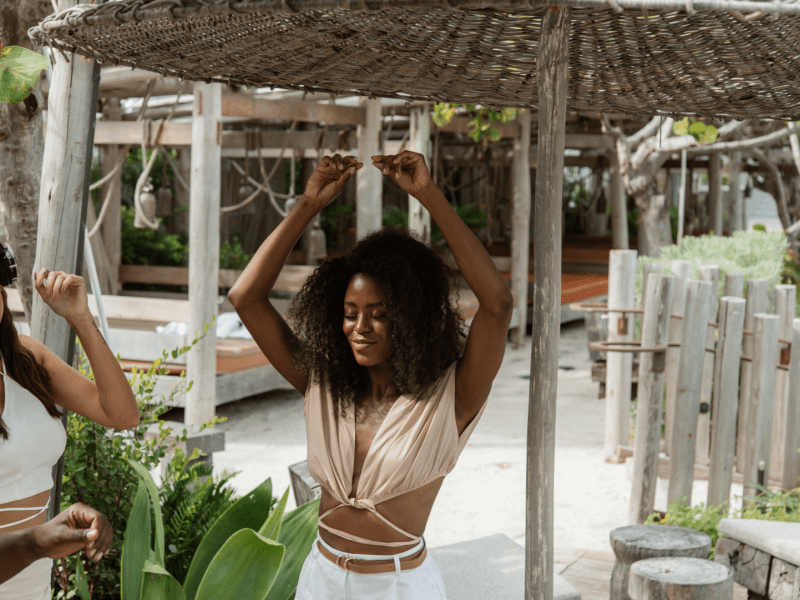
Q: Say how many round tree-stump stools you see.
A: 2